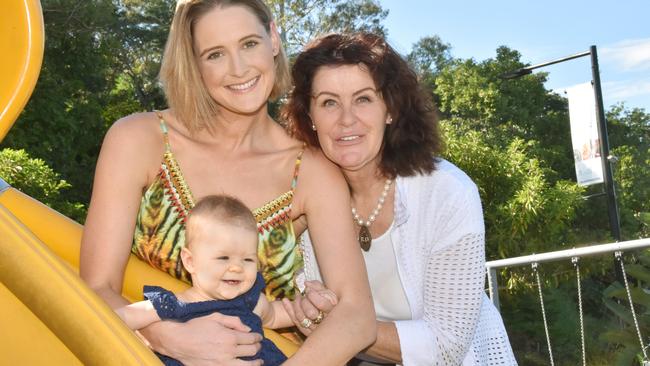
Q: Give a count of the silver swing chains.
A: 3